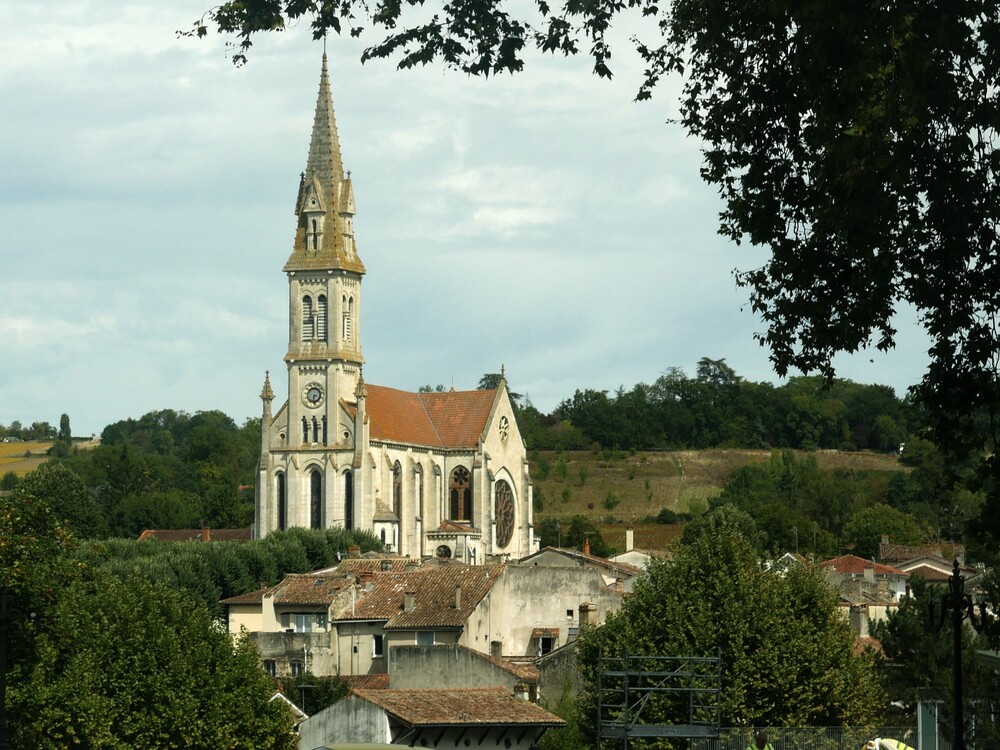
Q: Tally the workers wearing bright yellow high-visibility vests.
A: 2